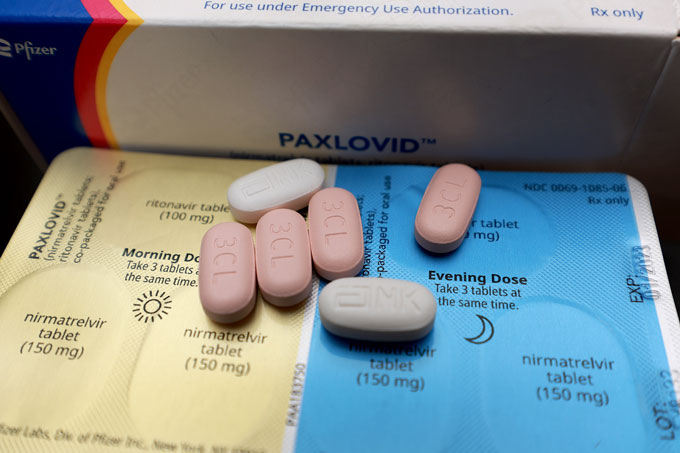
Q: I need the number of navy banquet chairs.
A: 0